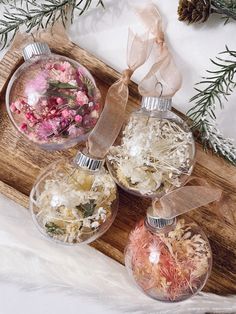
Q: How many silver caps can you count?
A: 4